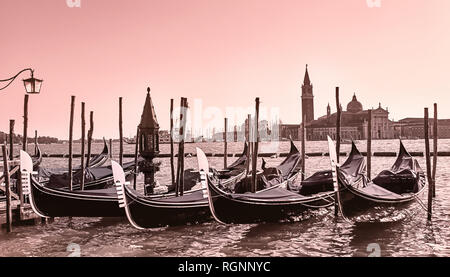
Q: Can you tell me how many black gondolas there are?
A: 4